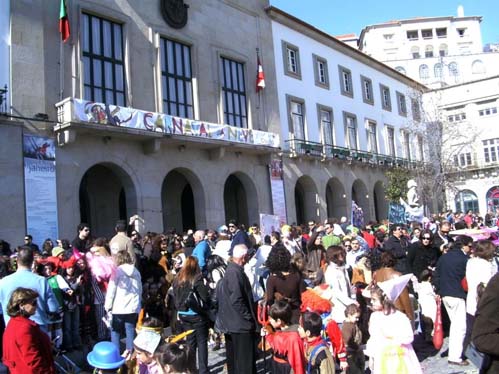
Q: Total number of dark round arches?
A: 7